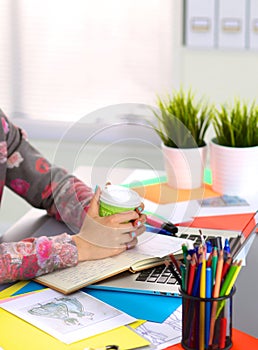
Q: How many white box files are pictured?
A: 3